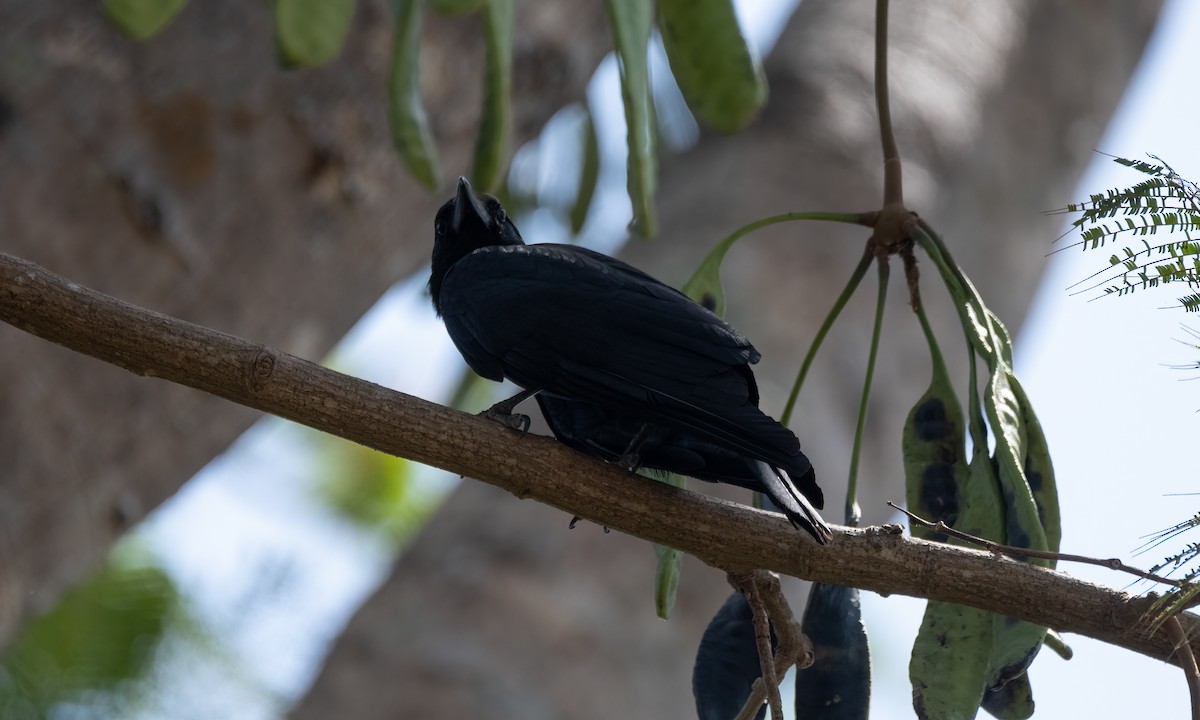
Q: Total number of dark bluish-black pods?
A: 2